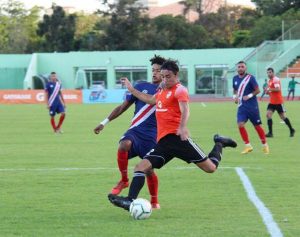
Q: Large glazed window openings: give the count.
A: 4